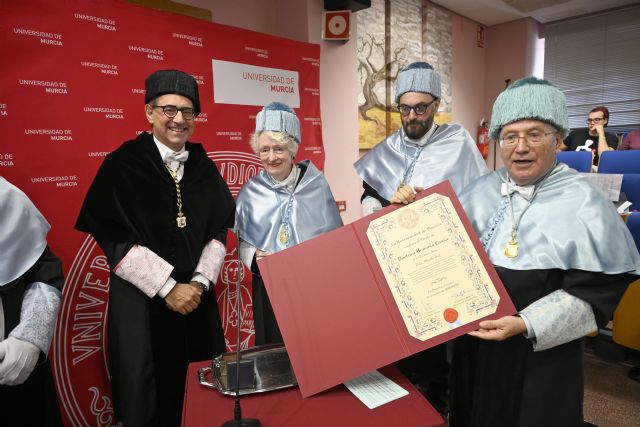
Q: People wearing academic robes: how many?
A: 5